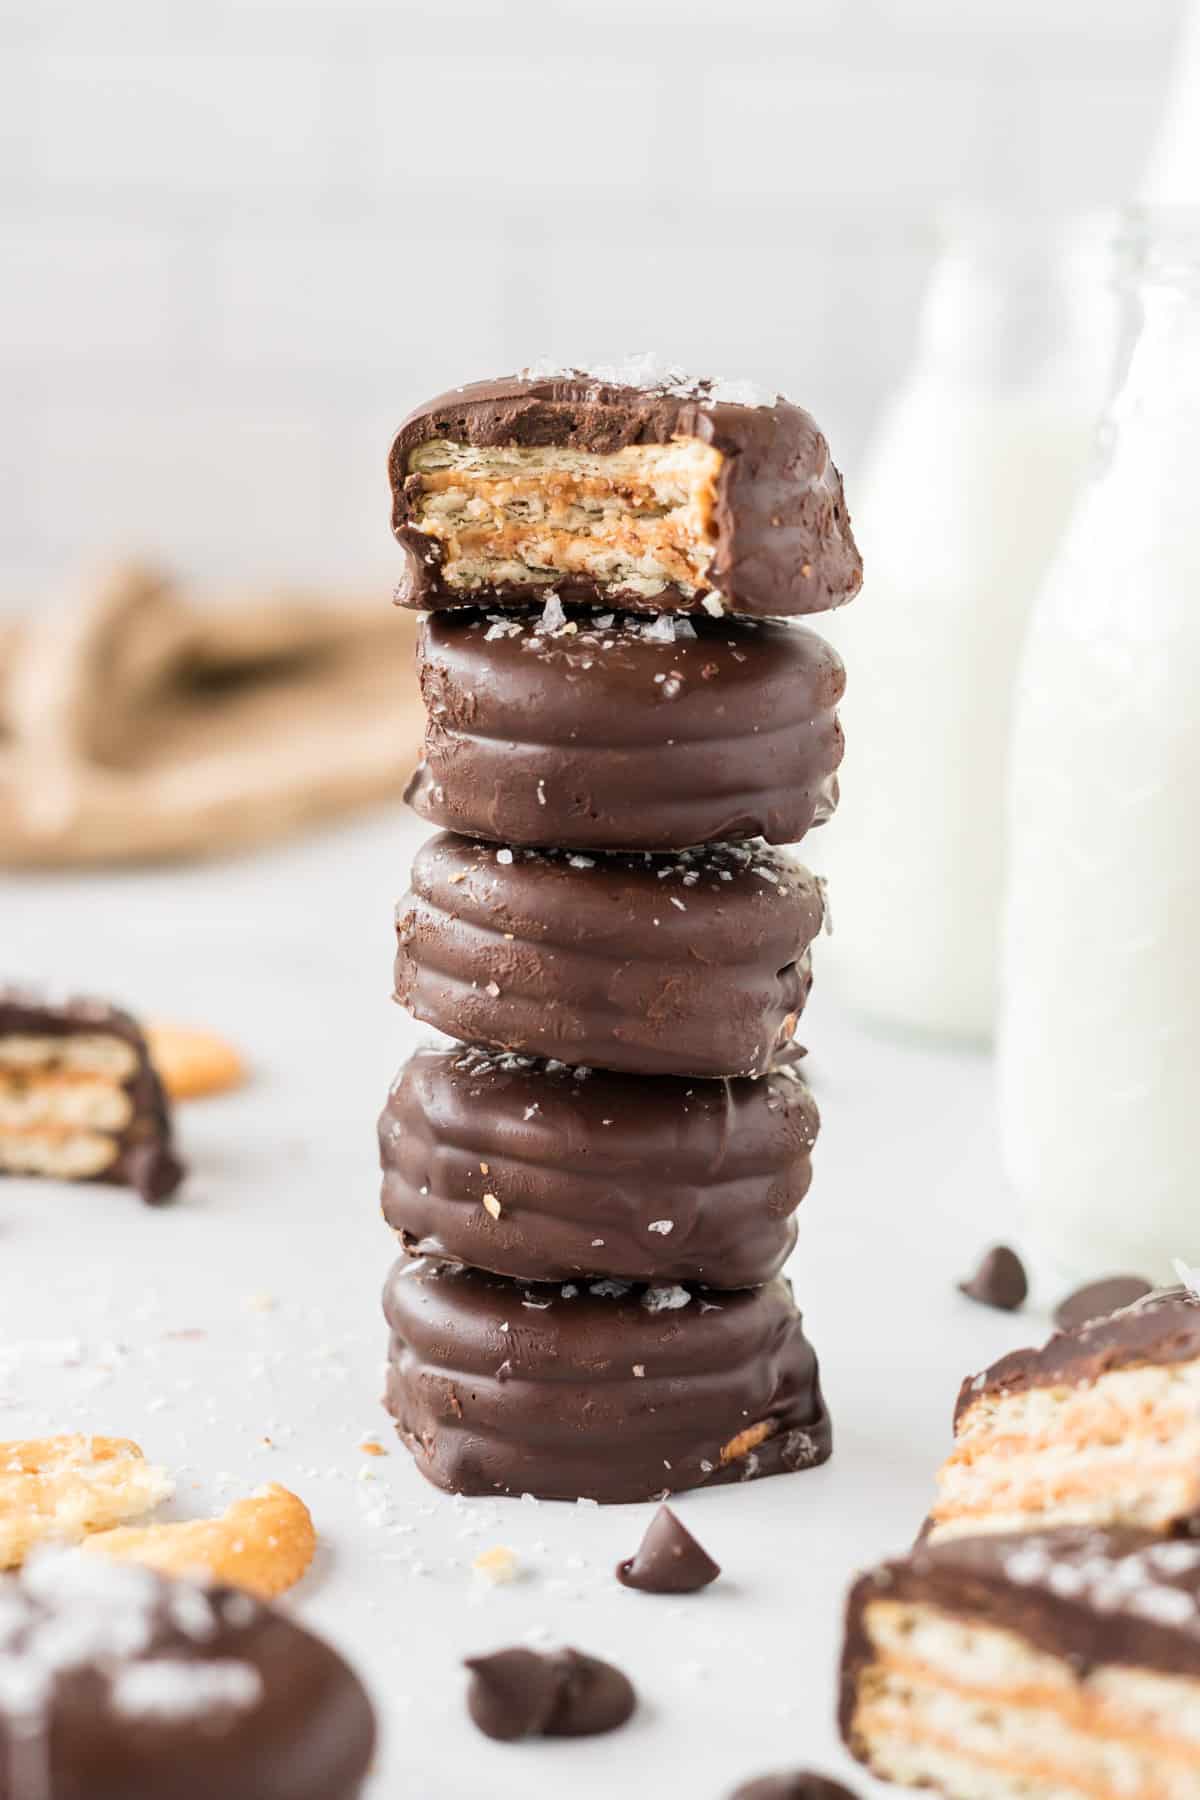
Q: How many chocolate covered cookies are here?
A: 9